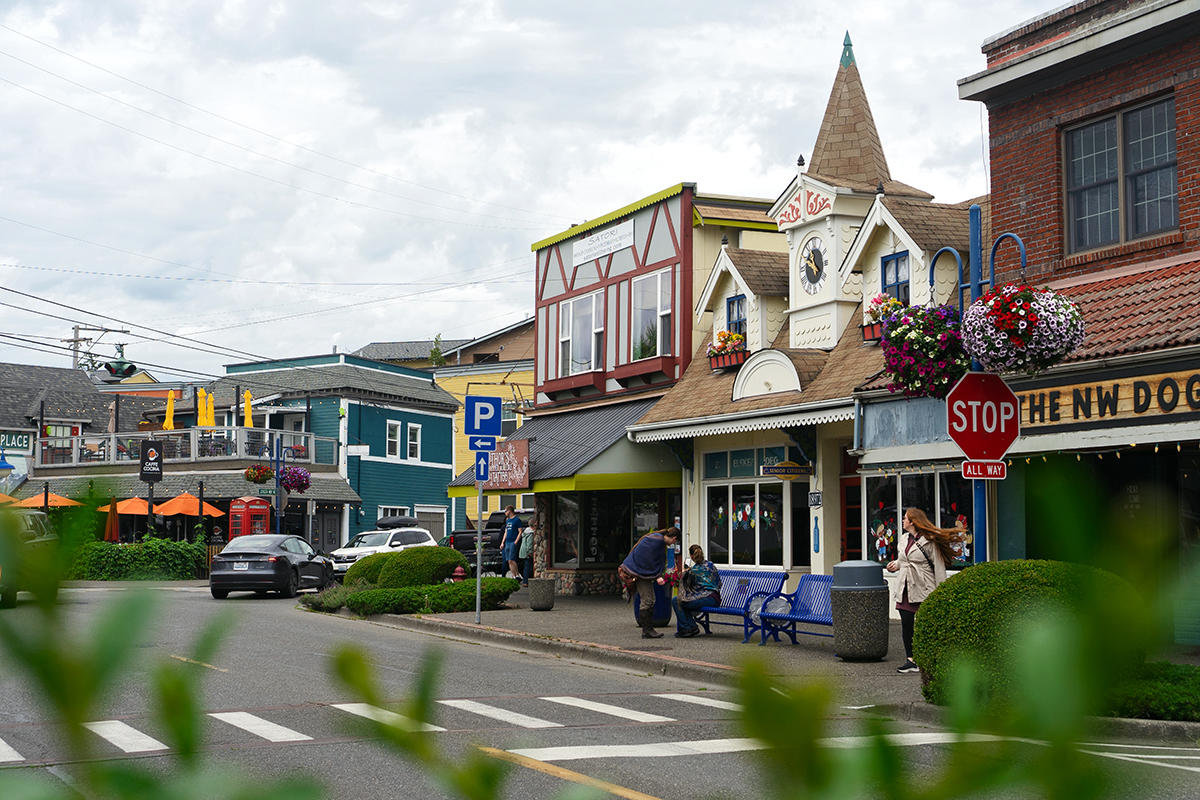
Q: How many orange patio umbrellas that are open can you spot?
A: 4